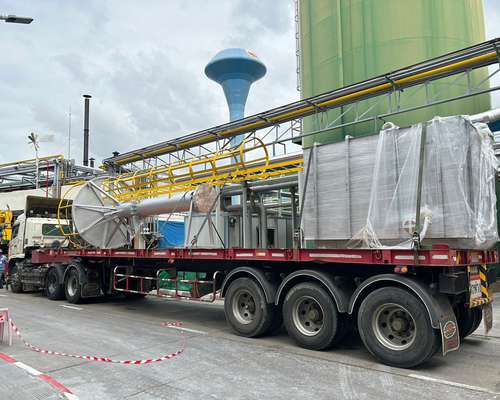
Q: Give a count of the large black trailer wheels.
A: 3